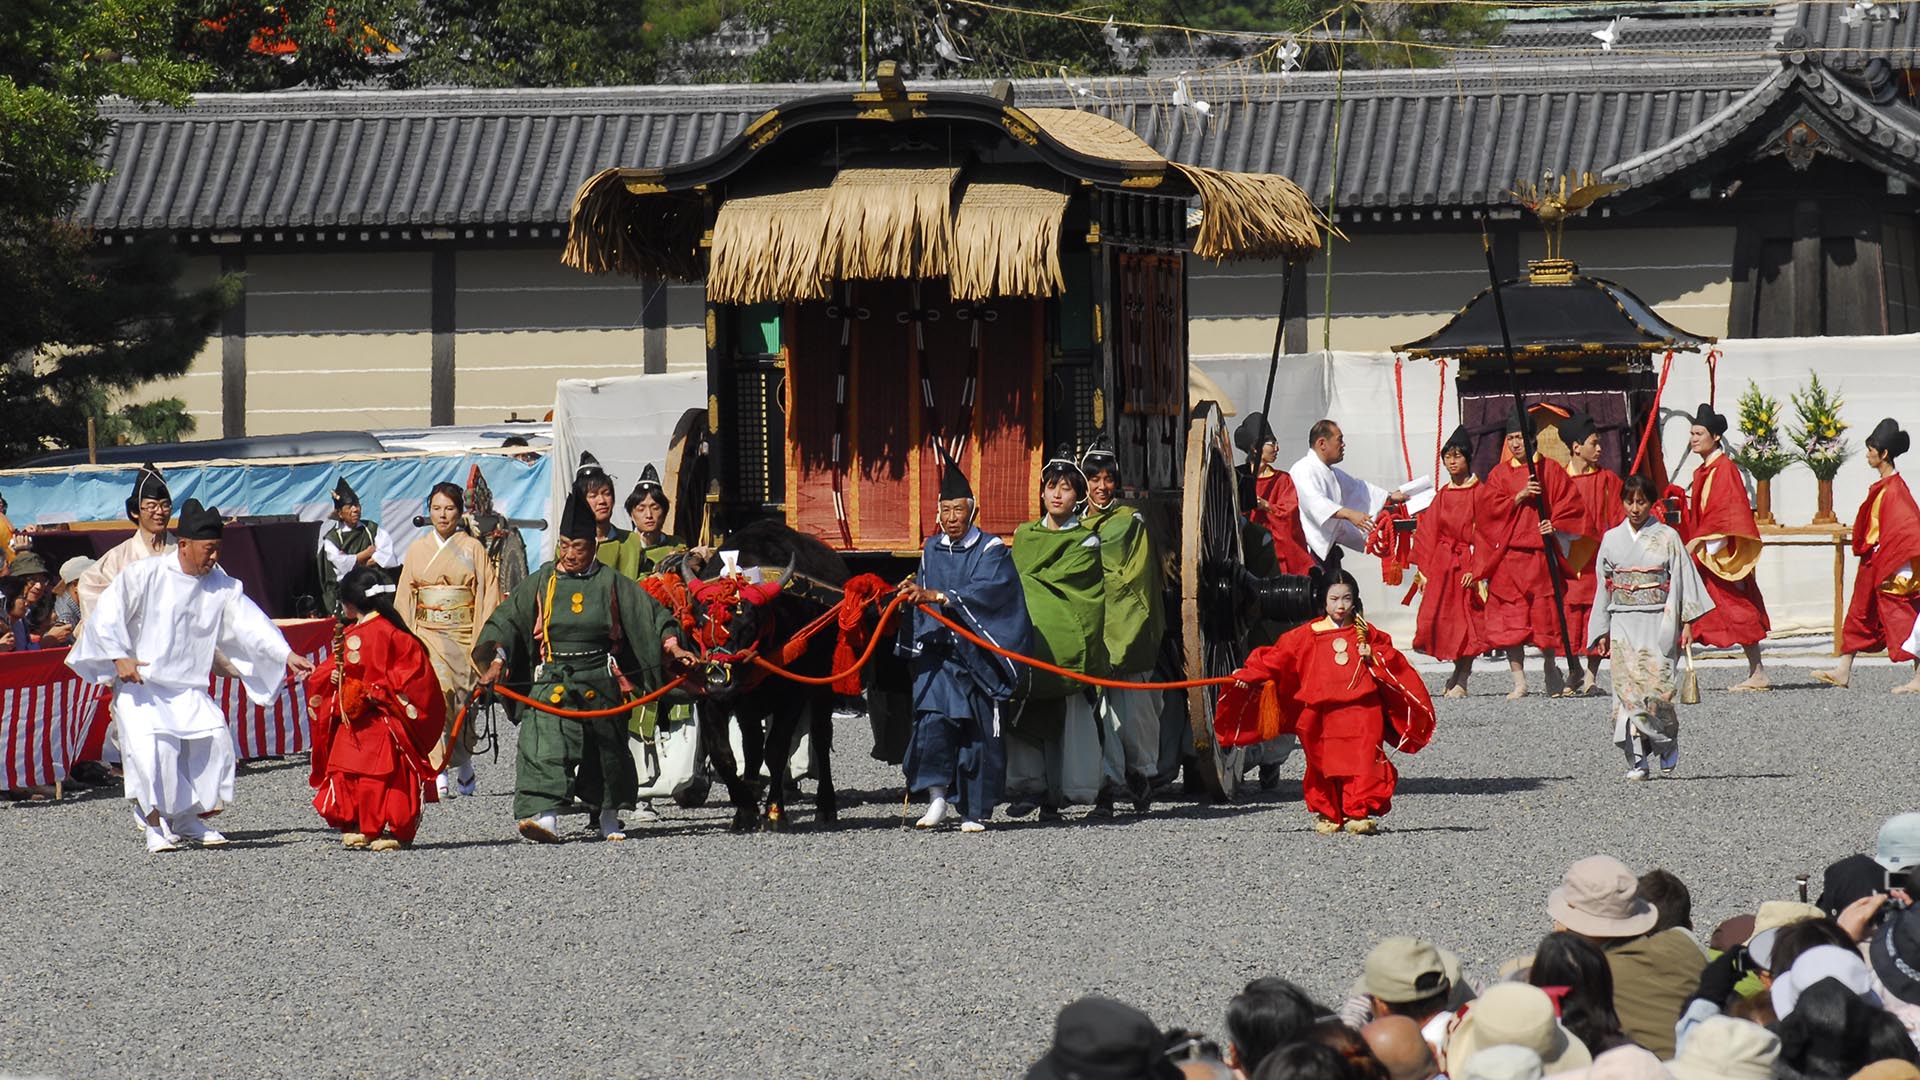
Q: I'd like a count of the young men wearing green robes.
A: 4